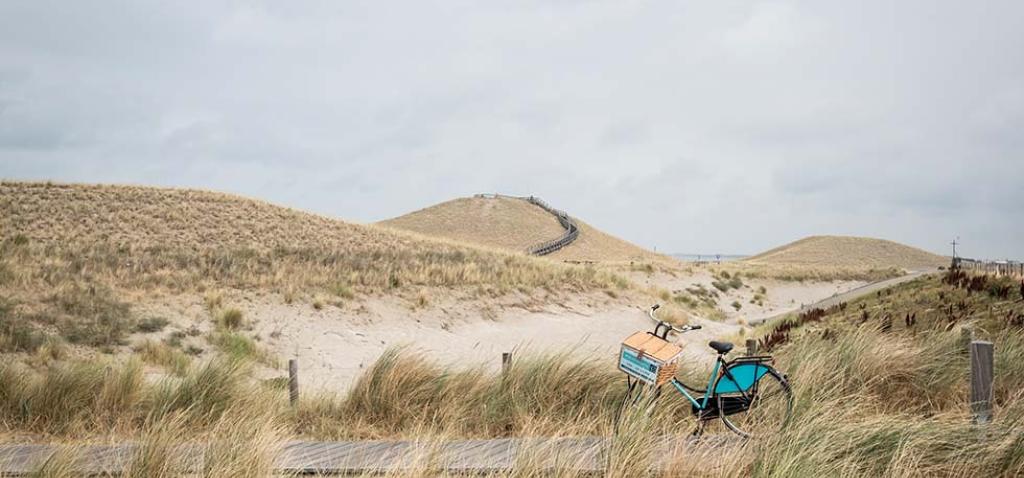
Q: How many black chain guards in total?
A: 1